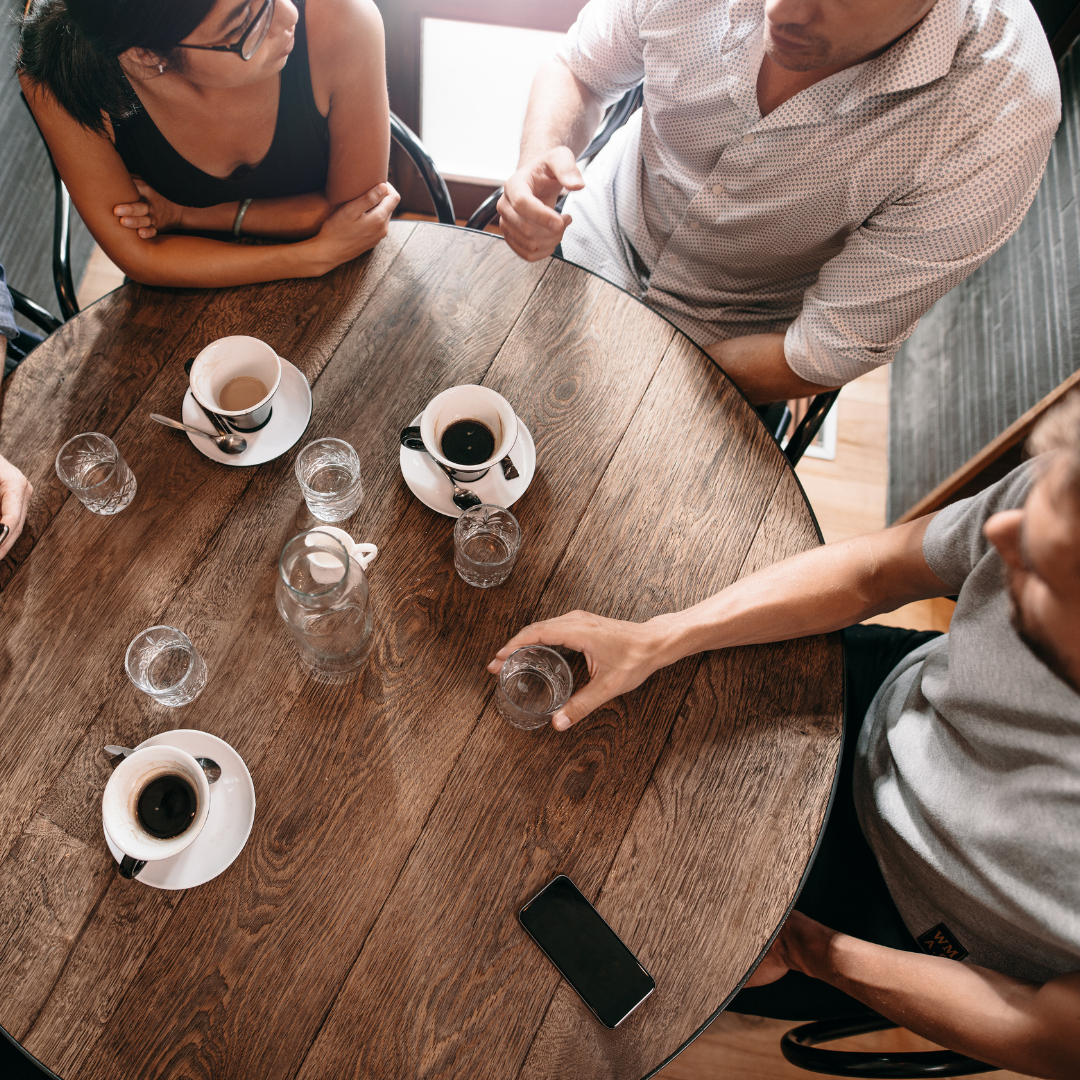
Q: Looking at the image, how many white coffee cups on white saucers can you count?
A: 3